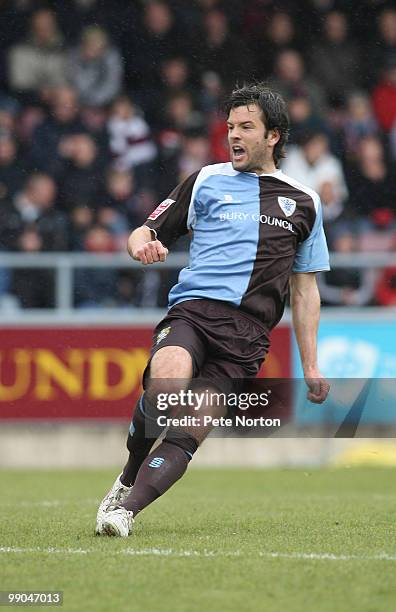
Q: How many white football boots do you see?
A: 2